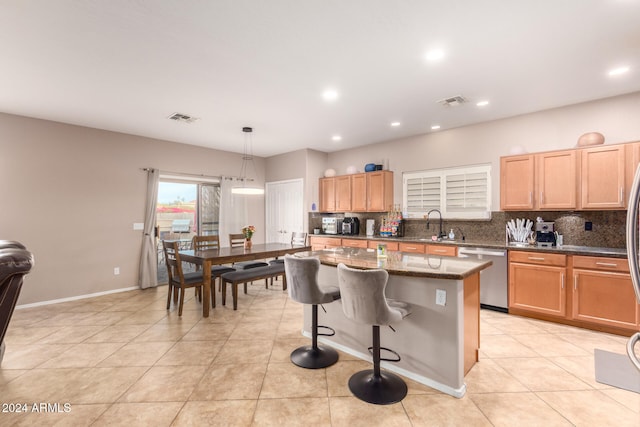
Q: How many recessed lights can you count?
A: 7